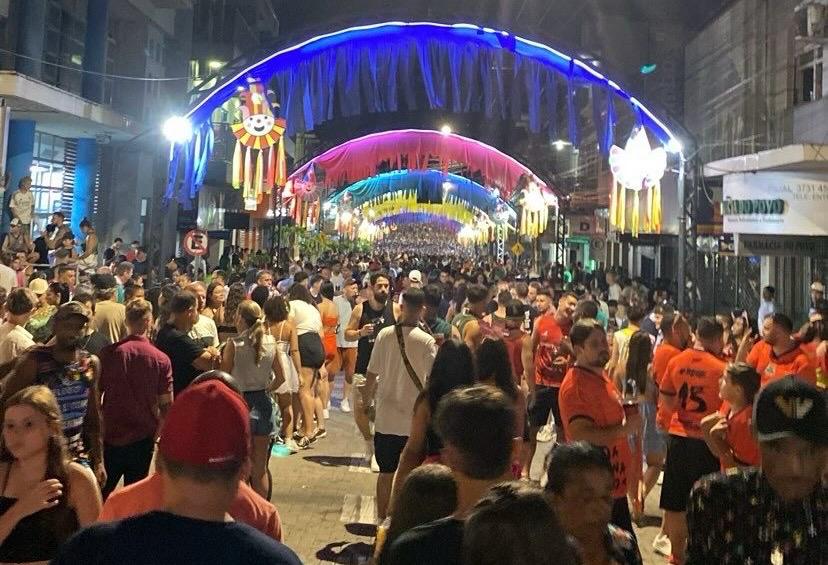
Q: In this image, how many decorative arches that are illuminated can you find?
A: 5